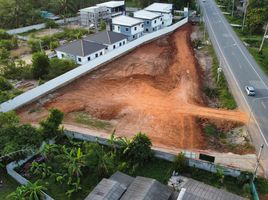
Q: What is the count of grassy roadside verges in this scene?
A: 2